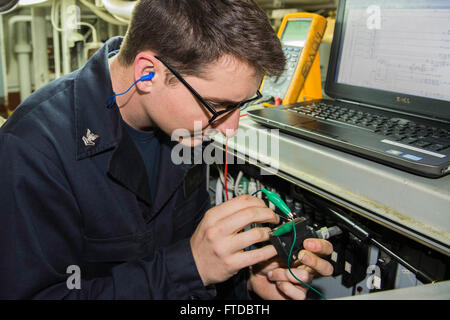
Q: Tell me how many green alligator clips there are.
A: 2